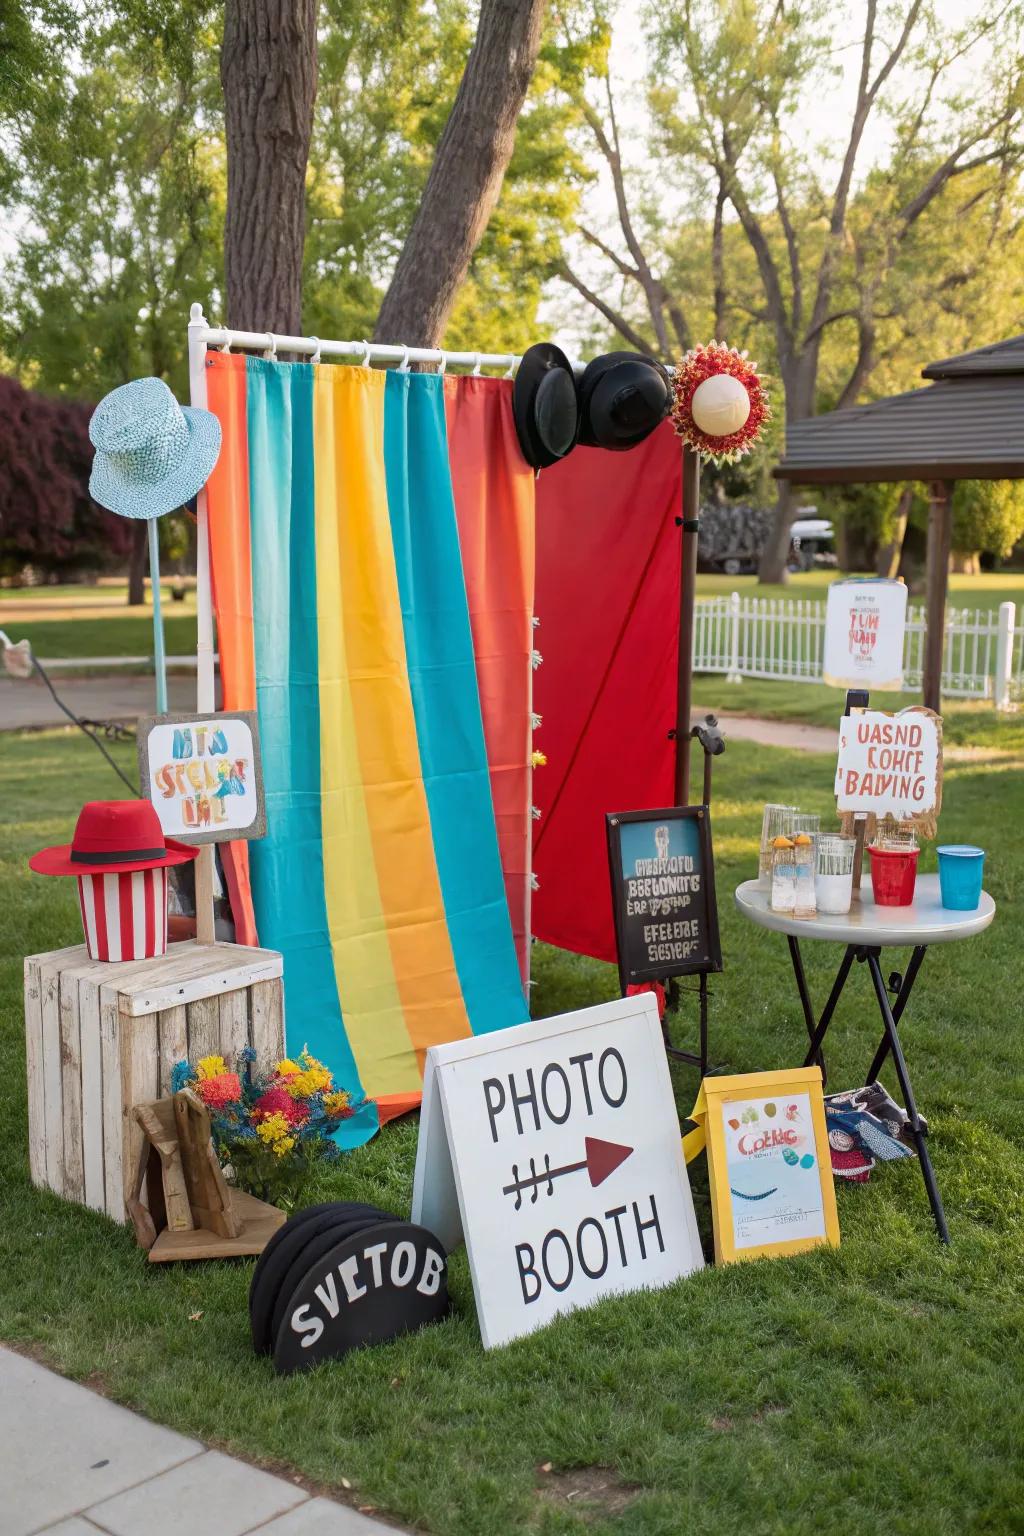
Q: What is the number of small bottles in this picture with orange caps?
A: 2